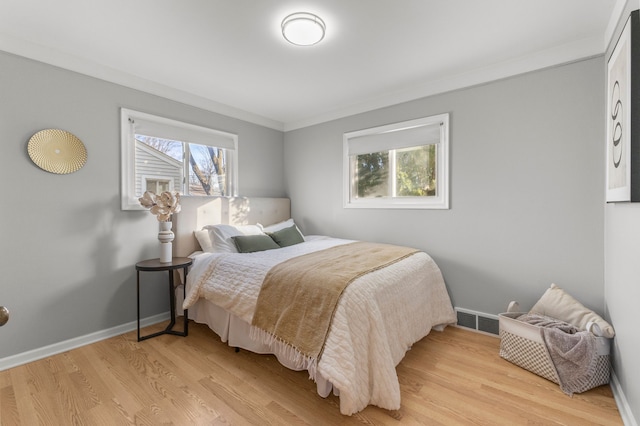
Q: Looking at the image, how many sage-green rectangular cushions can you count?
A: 2